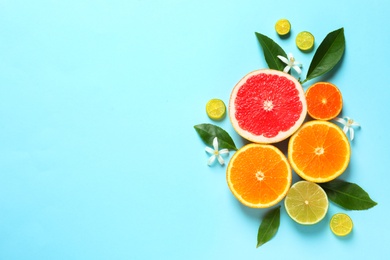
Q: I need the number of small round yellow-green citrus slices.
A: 4